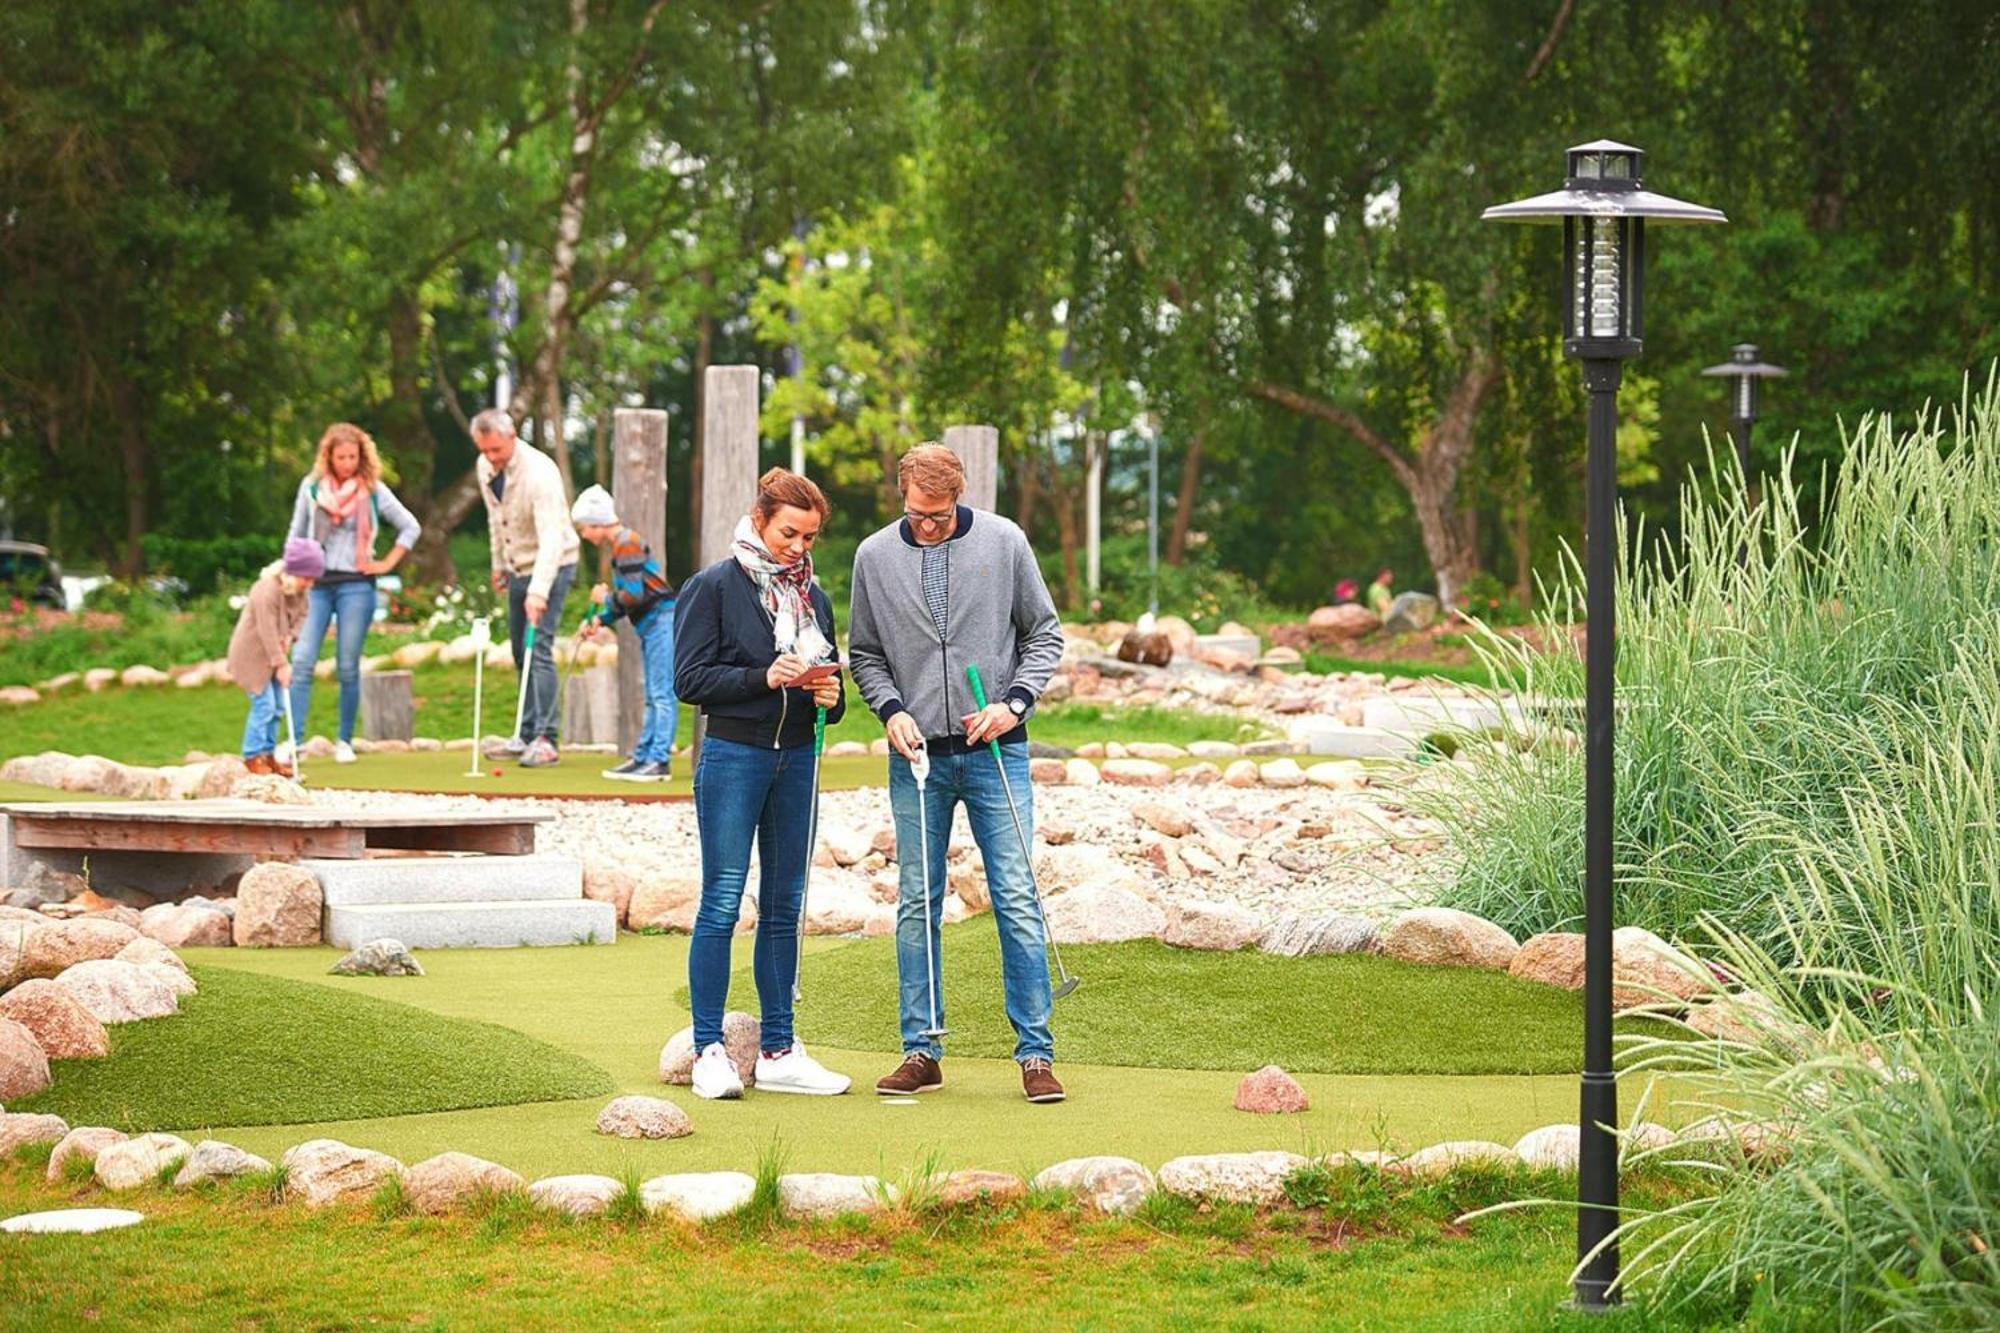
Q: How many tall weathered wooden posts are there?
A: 3